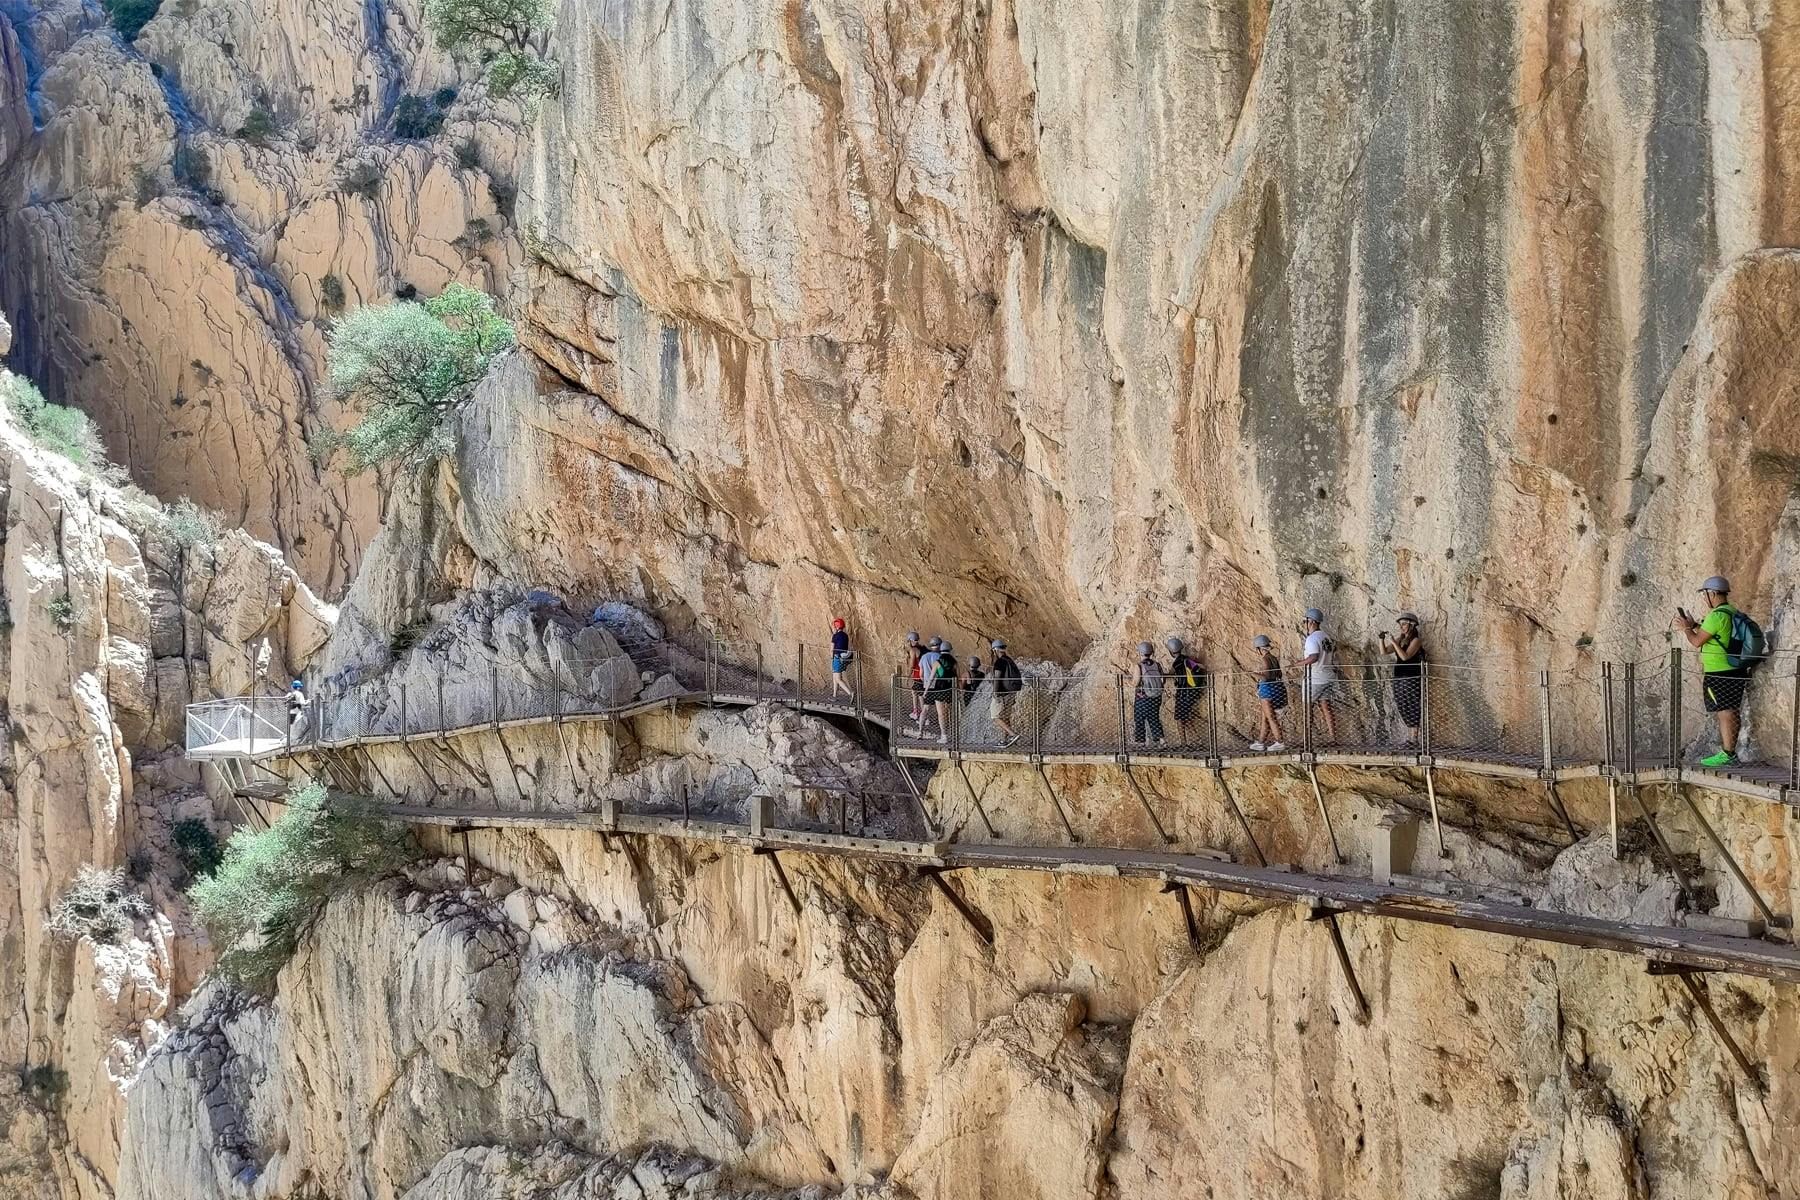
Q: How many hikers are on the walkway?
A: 13